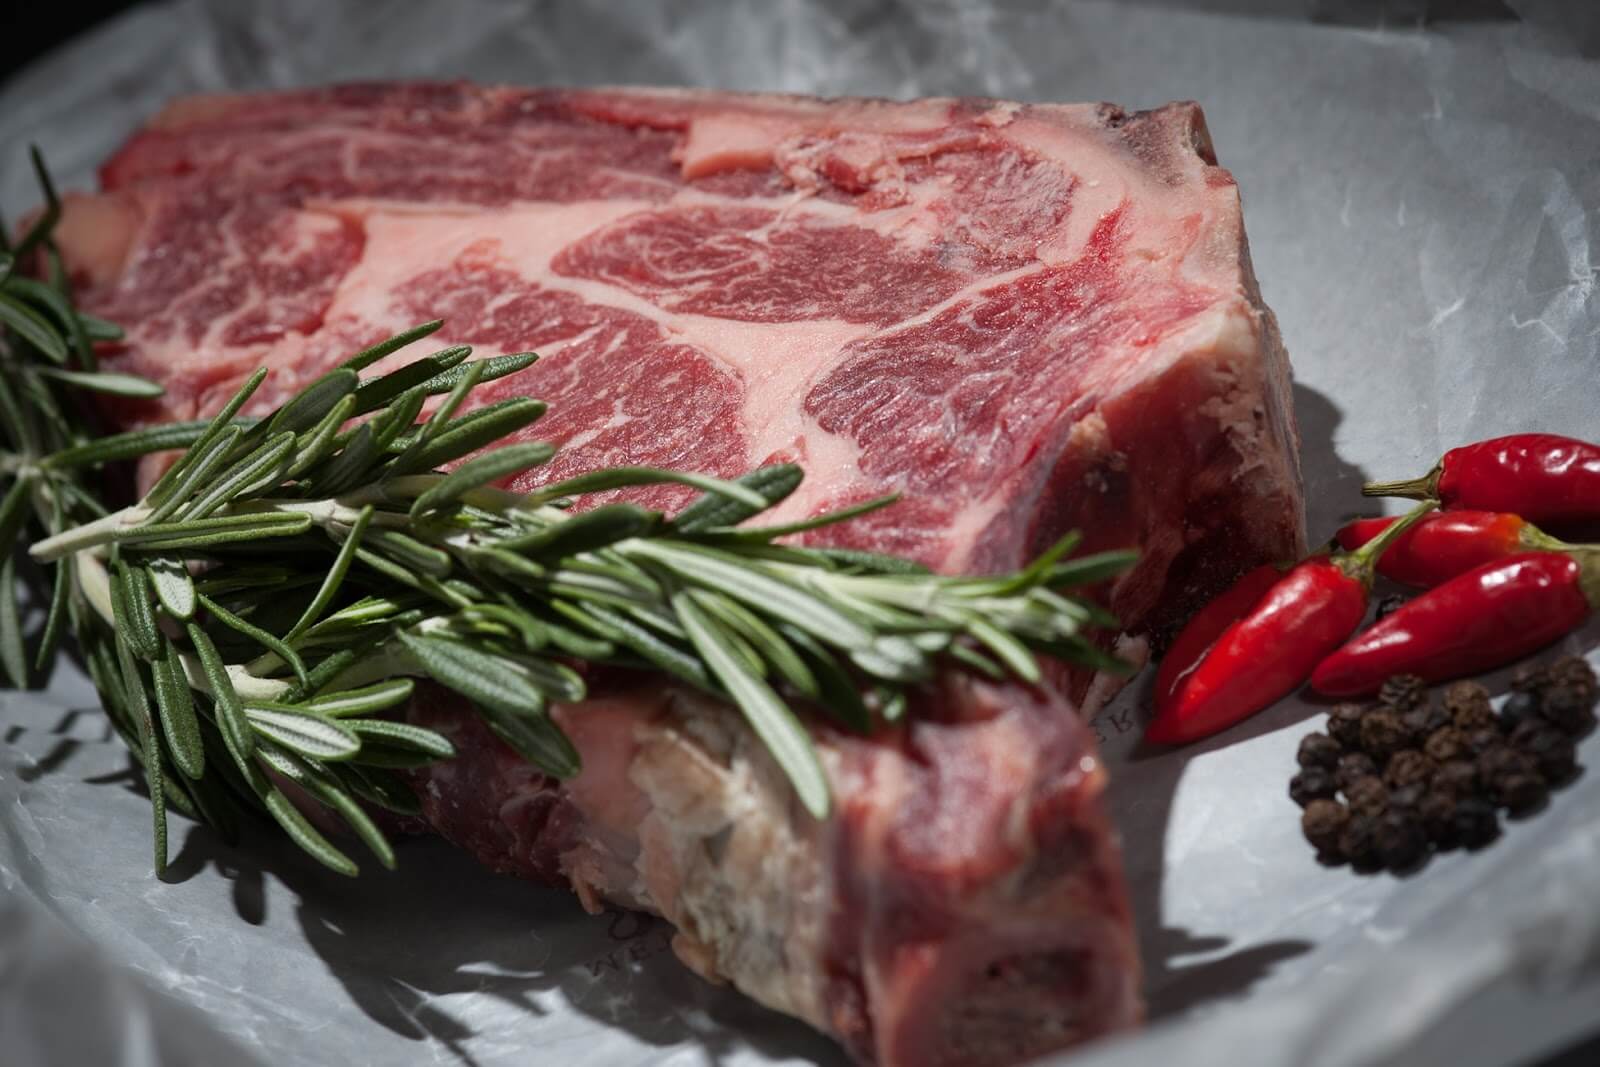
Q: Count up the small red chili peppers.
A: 5